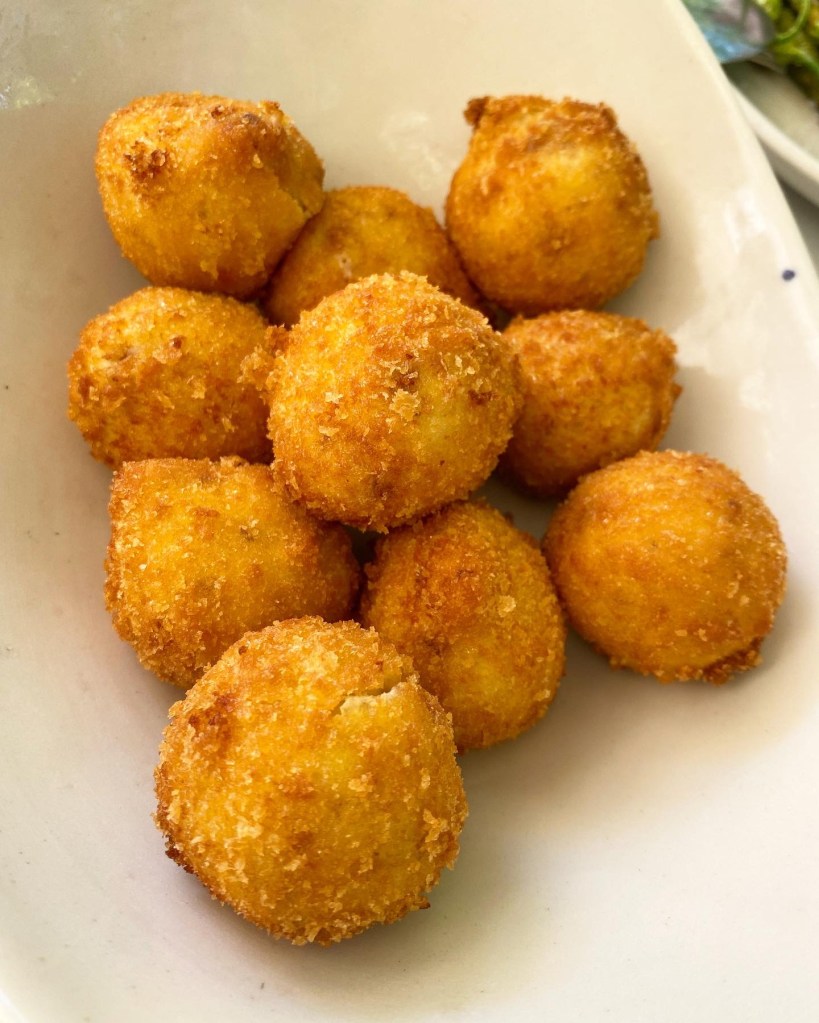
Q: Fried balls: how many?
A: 10